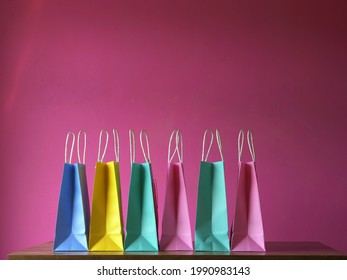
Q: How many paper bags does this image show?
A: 6